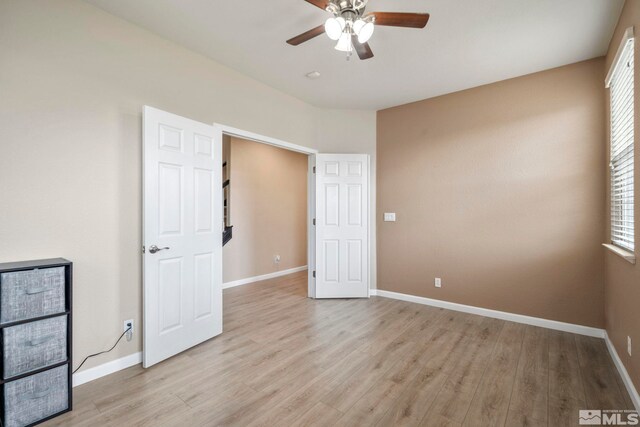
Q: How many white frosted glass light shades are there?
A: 3